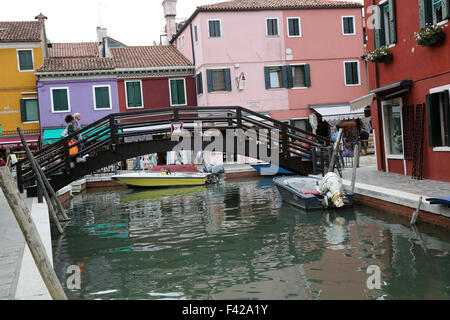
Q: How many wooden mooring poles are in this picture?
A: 6